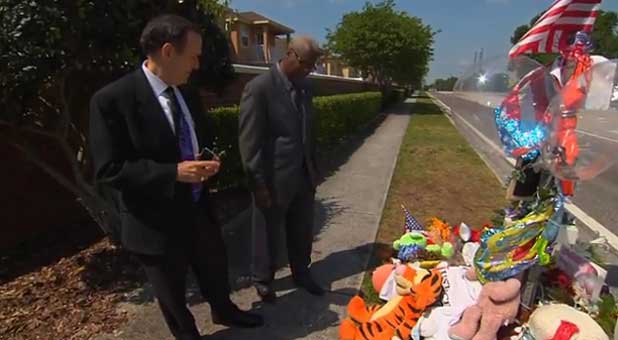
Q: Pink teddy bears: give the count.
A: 1